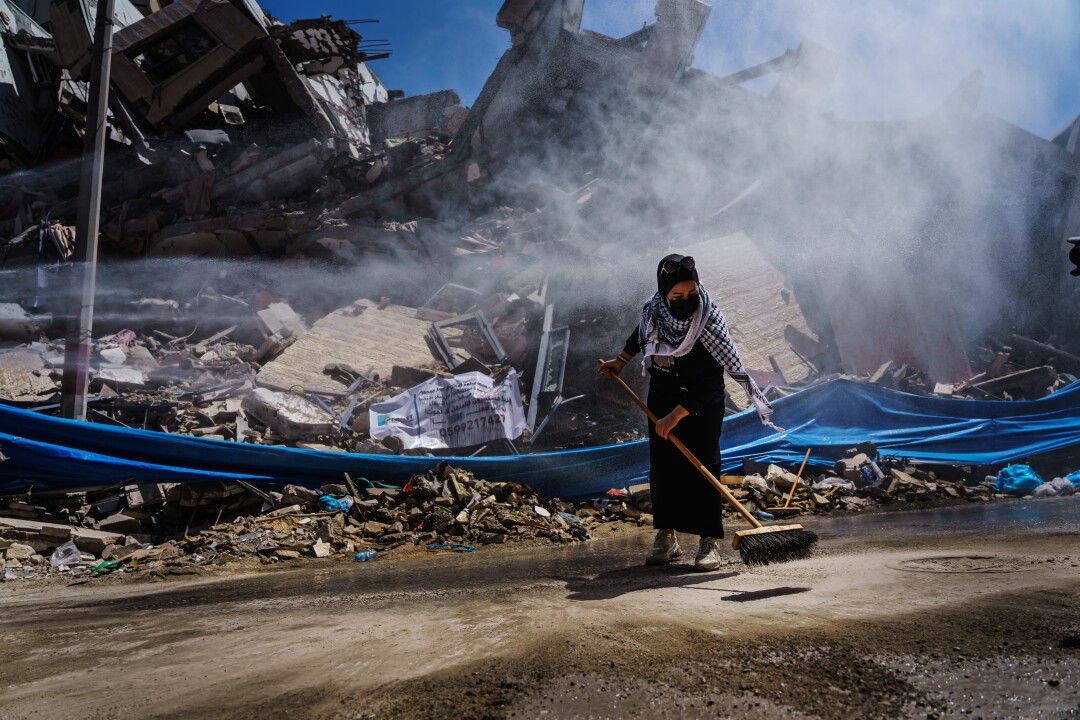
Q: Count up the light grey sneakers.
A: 2